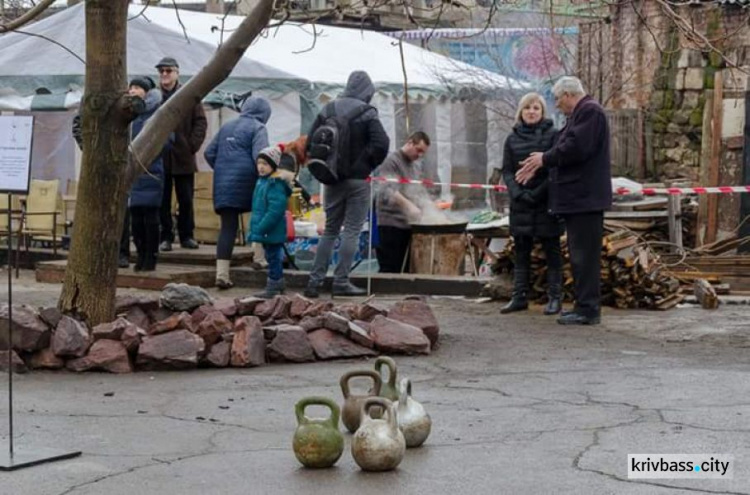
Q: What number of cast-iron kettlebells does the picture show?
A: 5